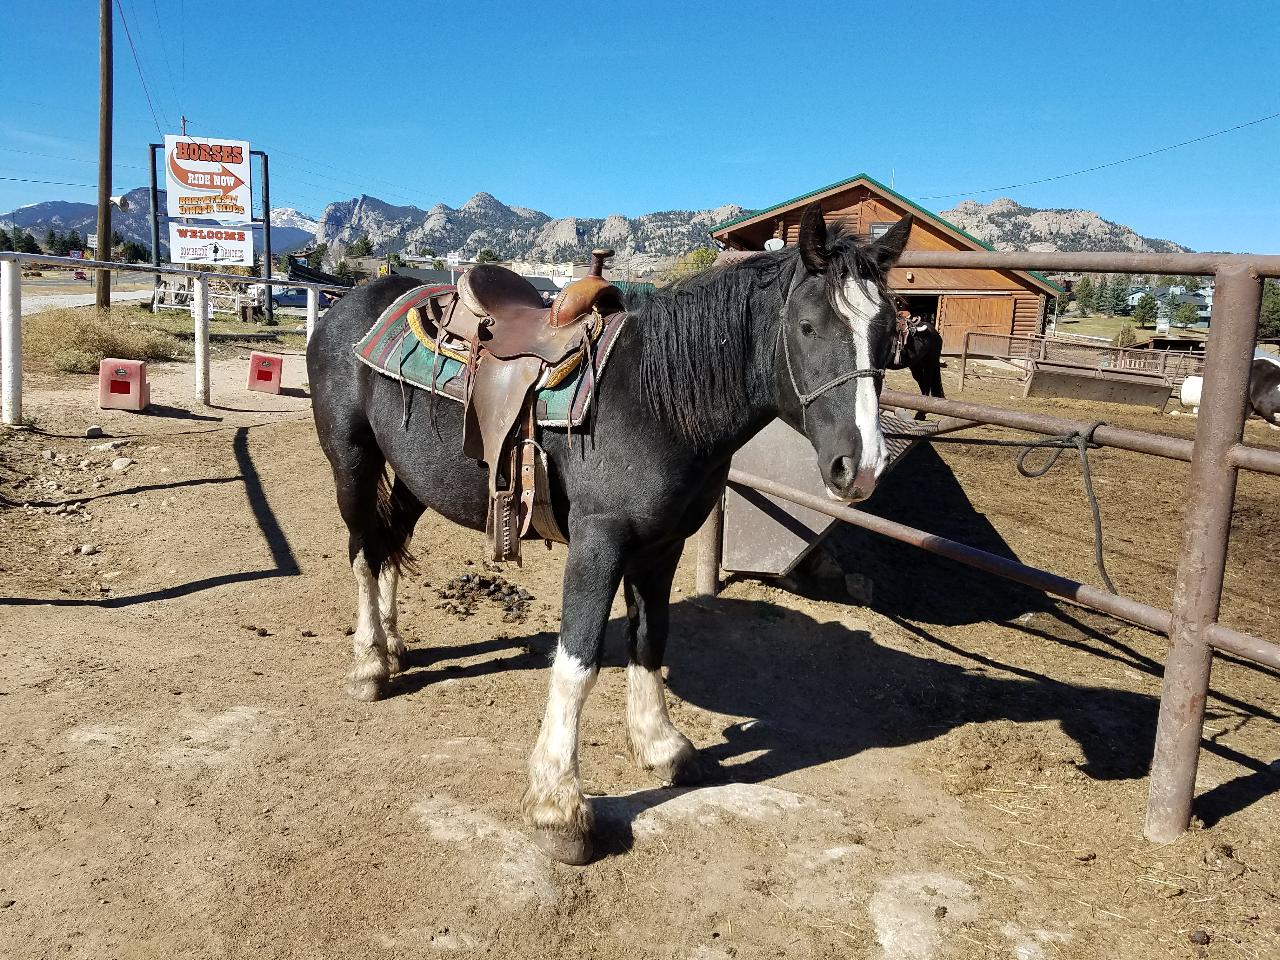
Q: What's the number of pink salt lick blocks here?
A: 2